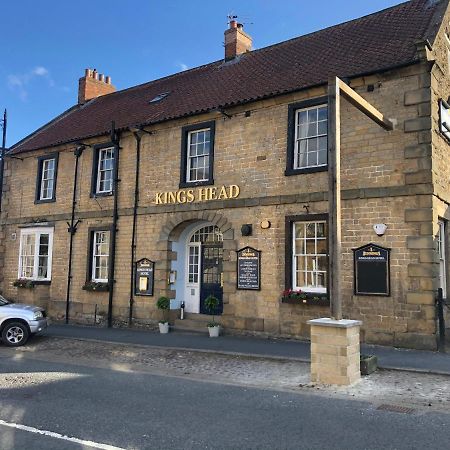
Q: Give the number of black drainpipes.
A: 3